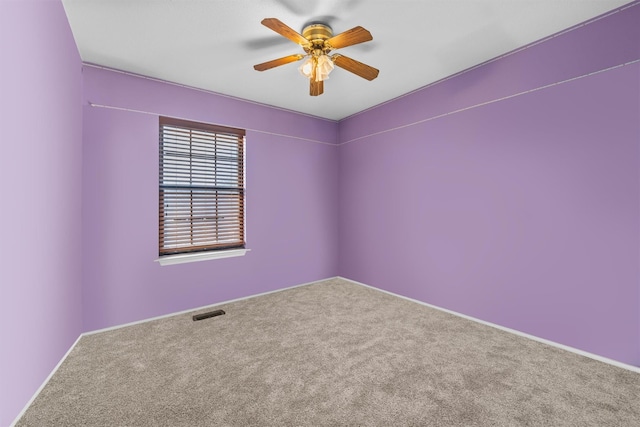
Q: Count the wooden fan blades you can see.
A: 5